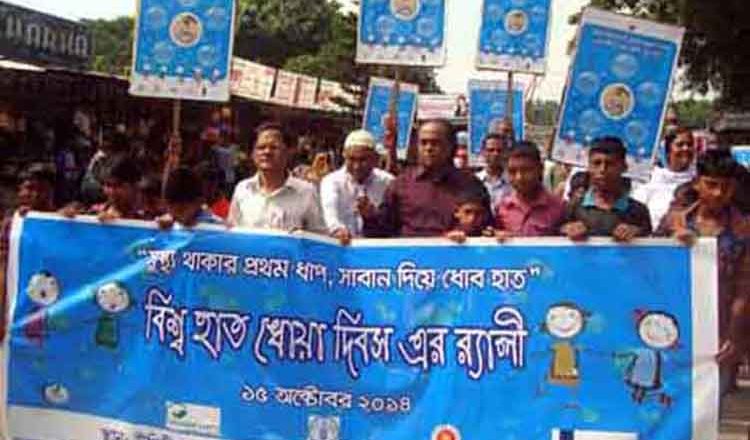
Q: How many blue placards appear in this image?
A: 6